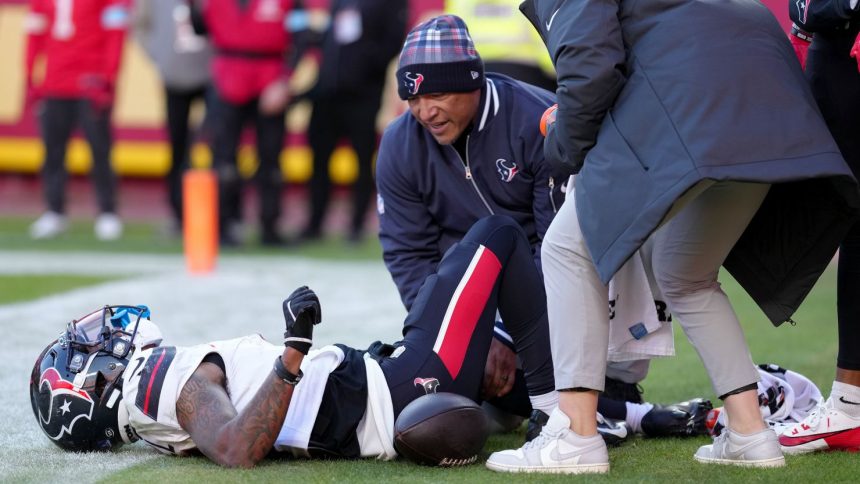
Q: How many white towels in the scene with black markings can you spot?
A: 1